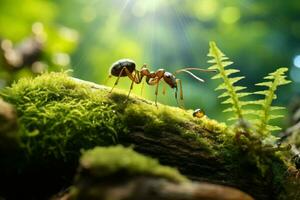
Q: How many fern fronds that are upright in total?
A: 2